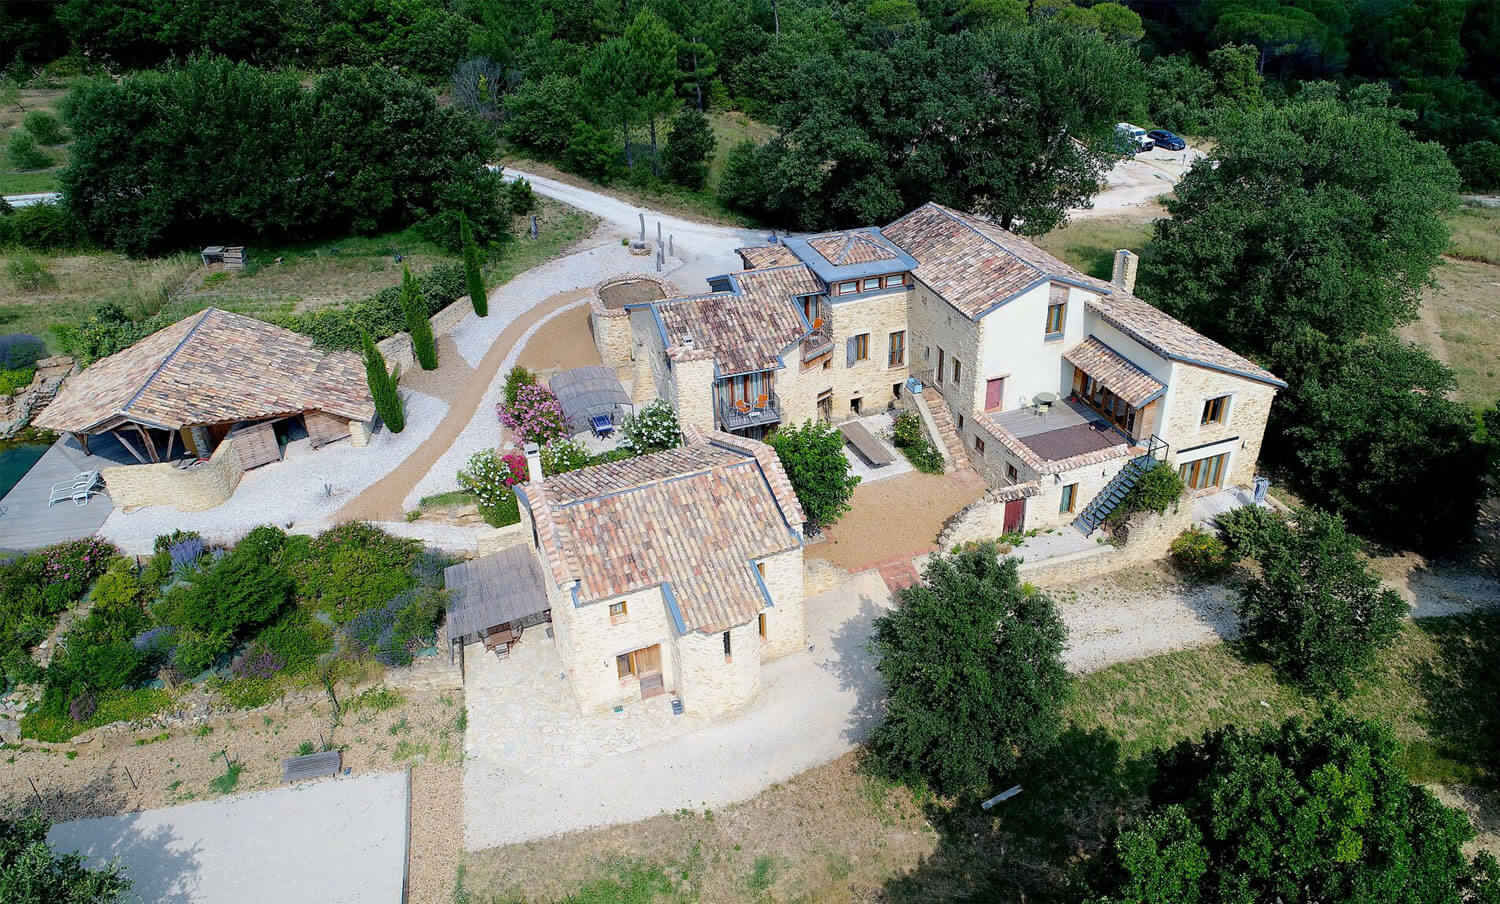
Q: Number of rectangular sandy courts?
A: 1